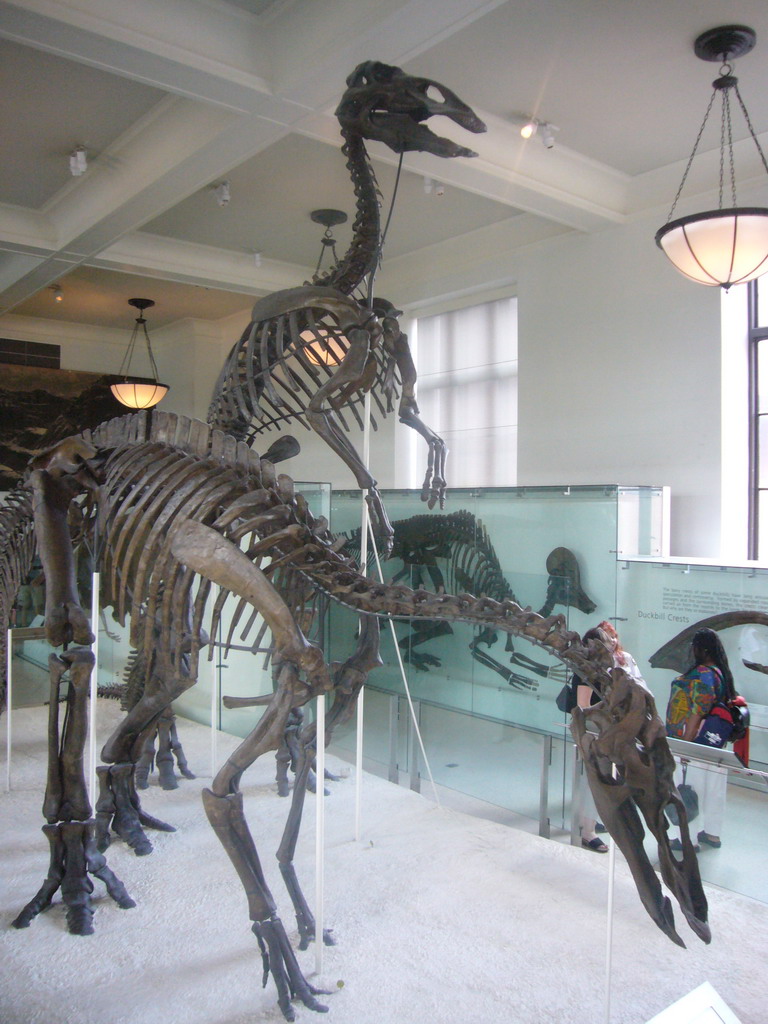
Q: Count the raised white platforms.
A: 1